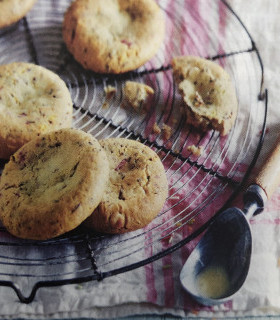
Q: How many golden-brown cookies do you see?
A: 6